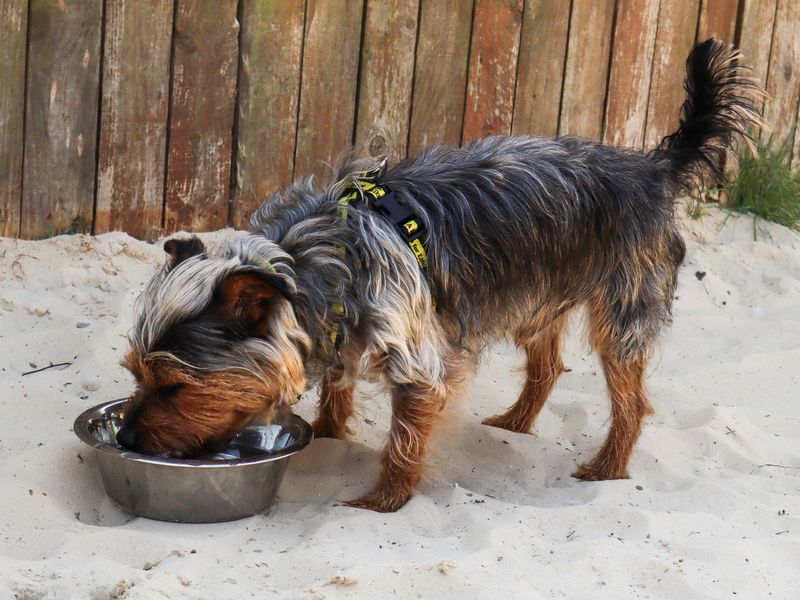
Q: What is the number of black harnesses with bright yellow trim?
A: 1